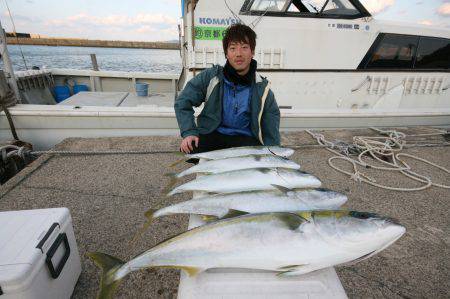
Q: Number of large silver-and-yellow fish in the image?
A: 5